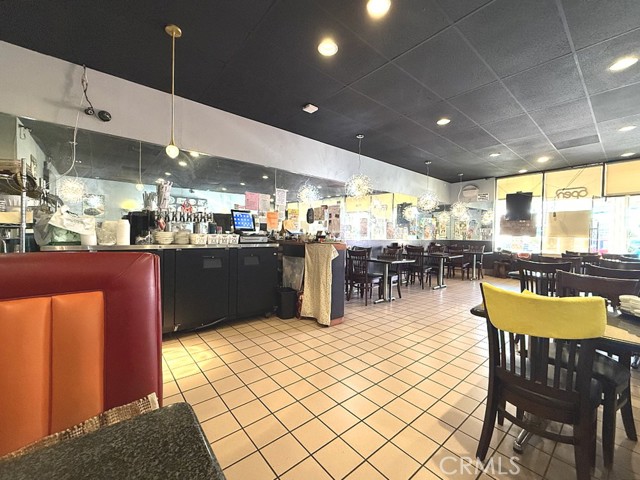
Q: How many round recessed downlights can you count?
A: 9